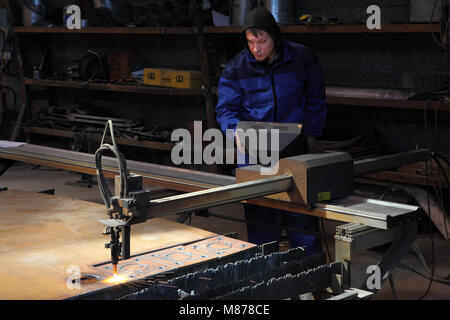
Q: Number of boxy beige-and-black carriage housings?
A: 1